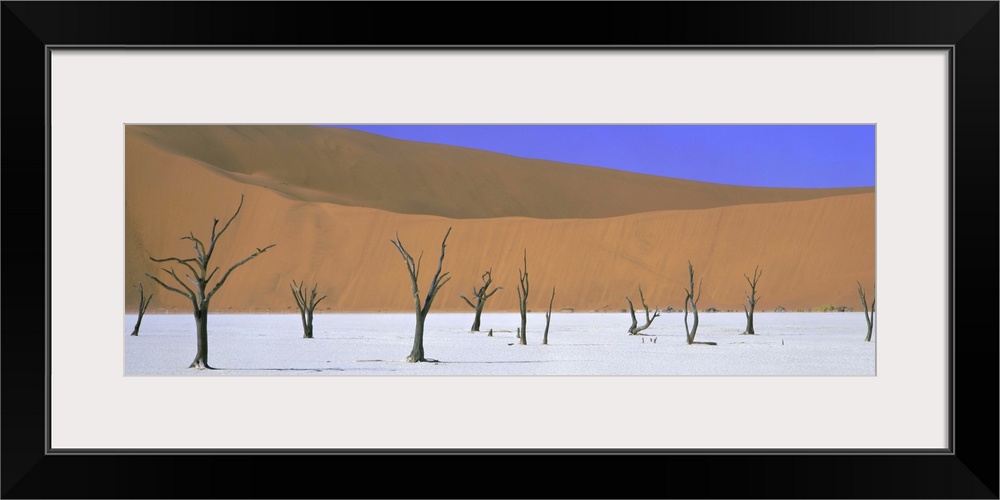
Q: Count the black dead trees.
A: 11